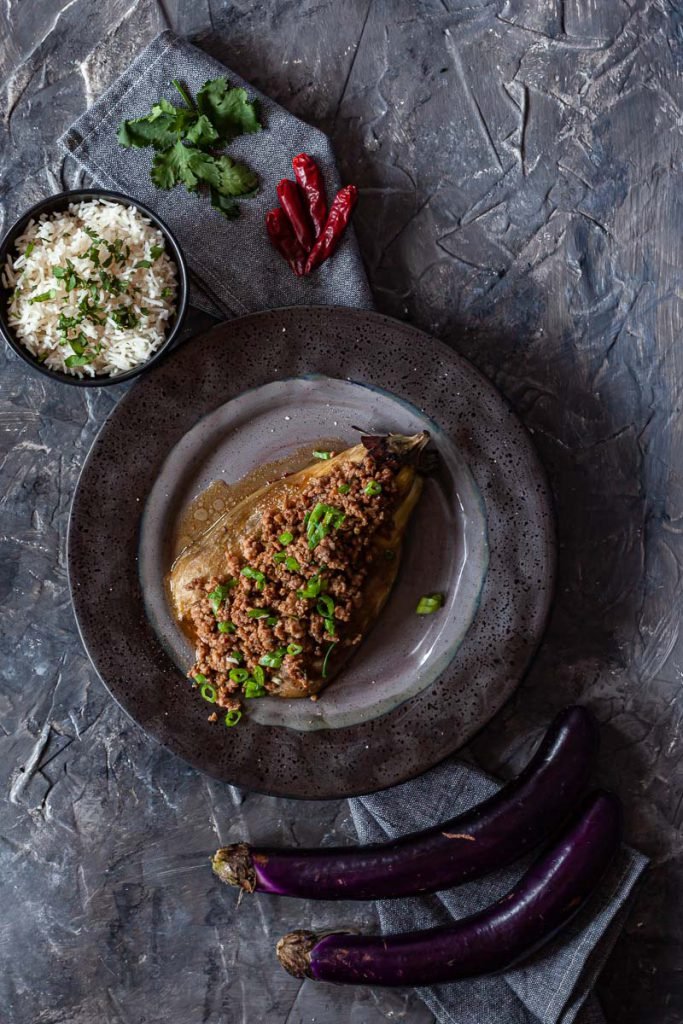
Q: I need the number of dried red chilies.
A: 4